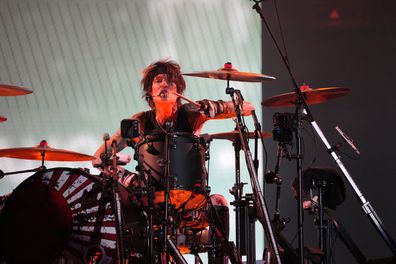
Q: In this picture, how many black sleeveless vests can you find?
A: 1